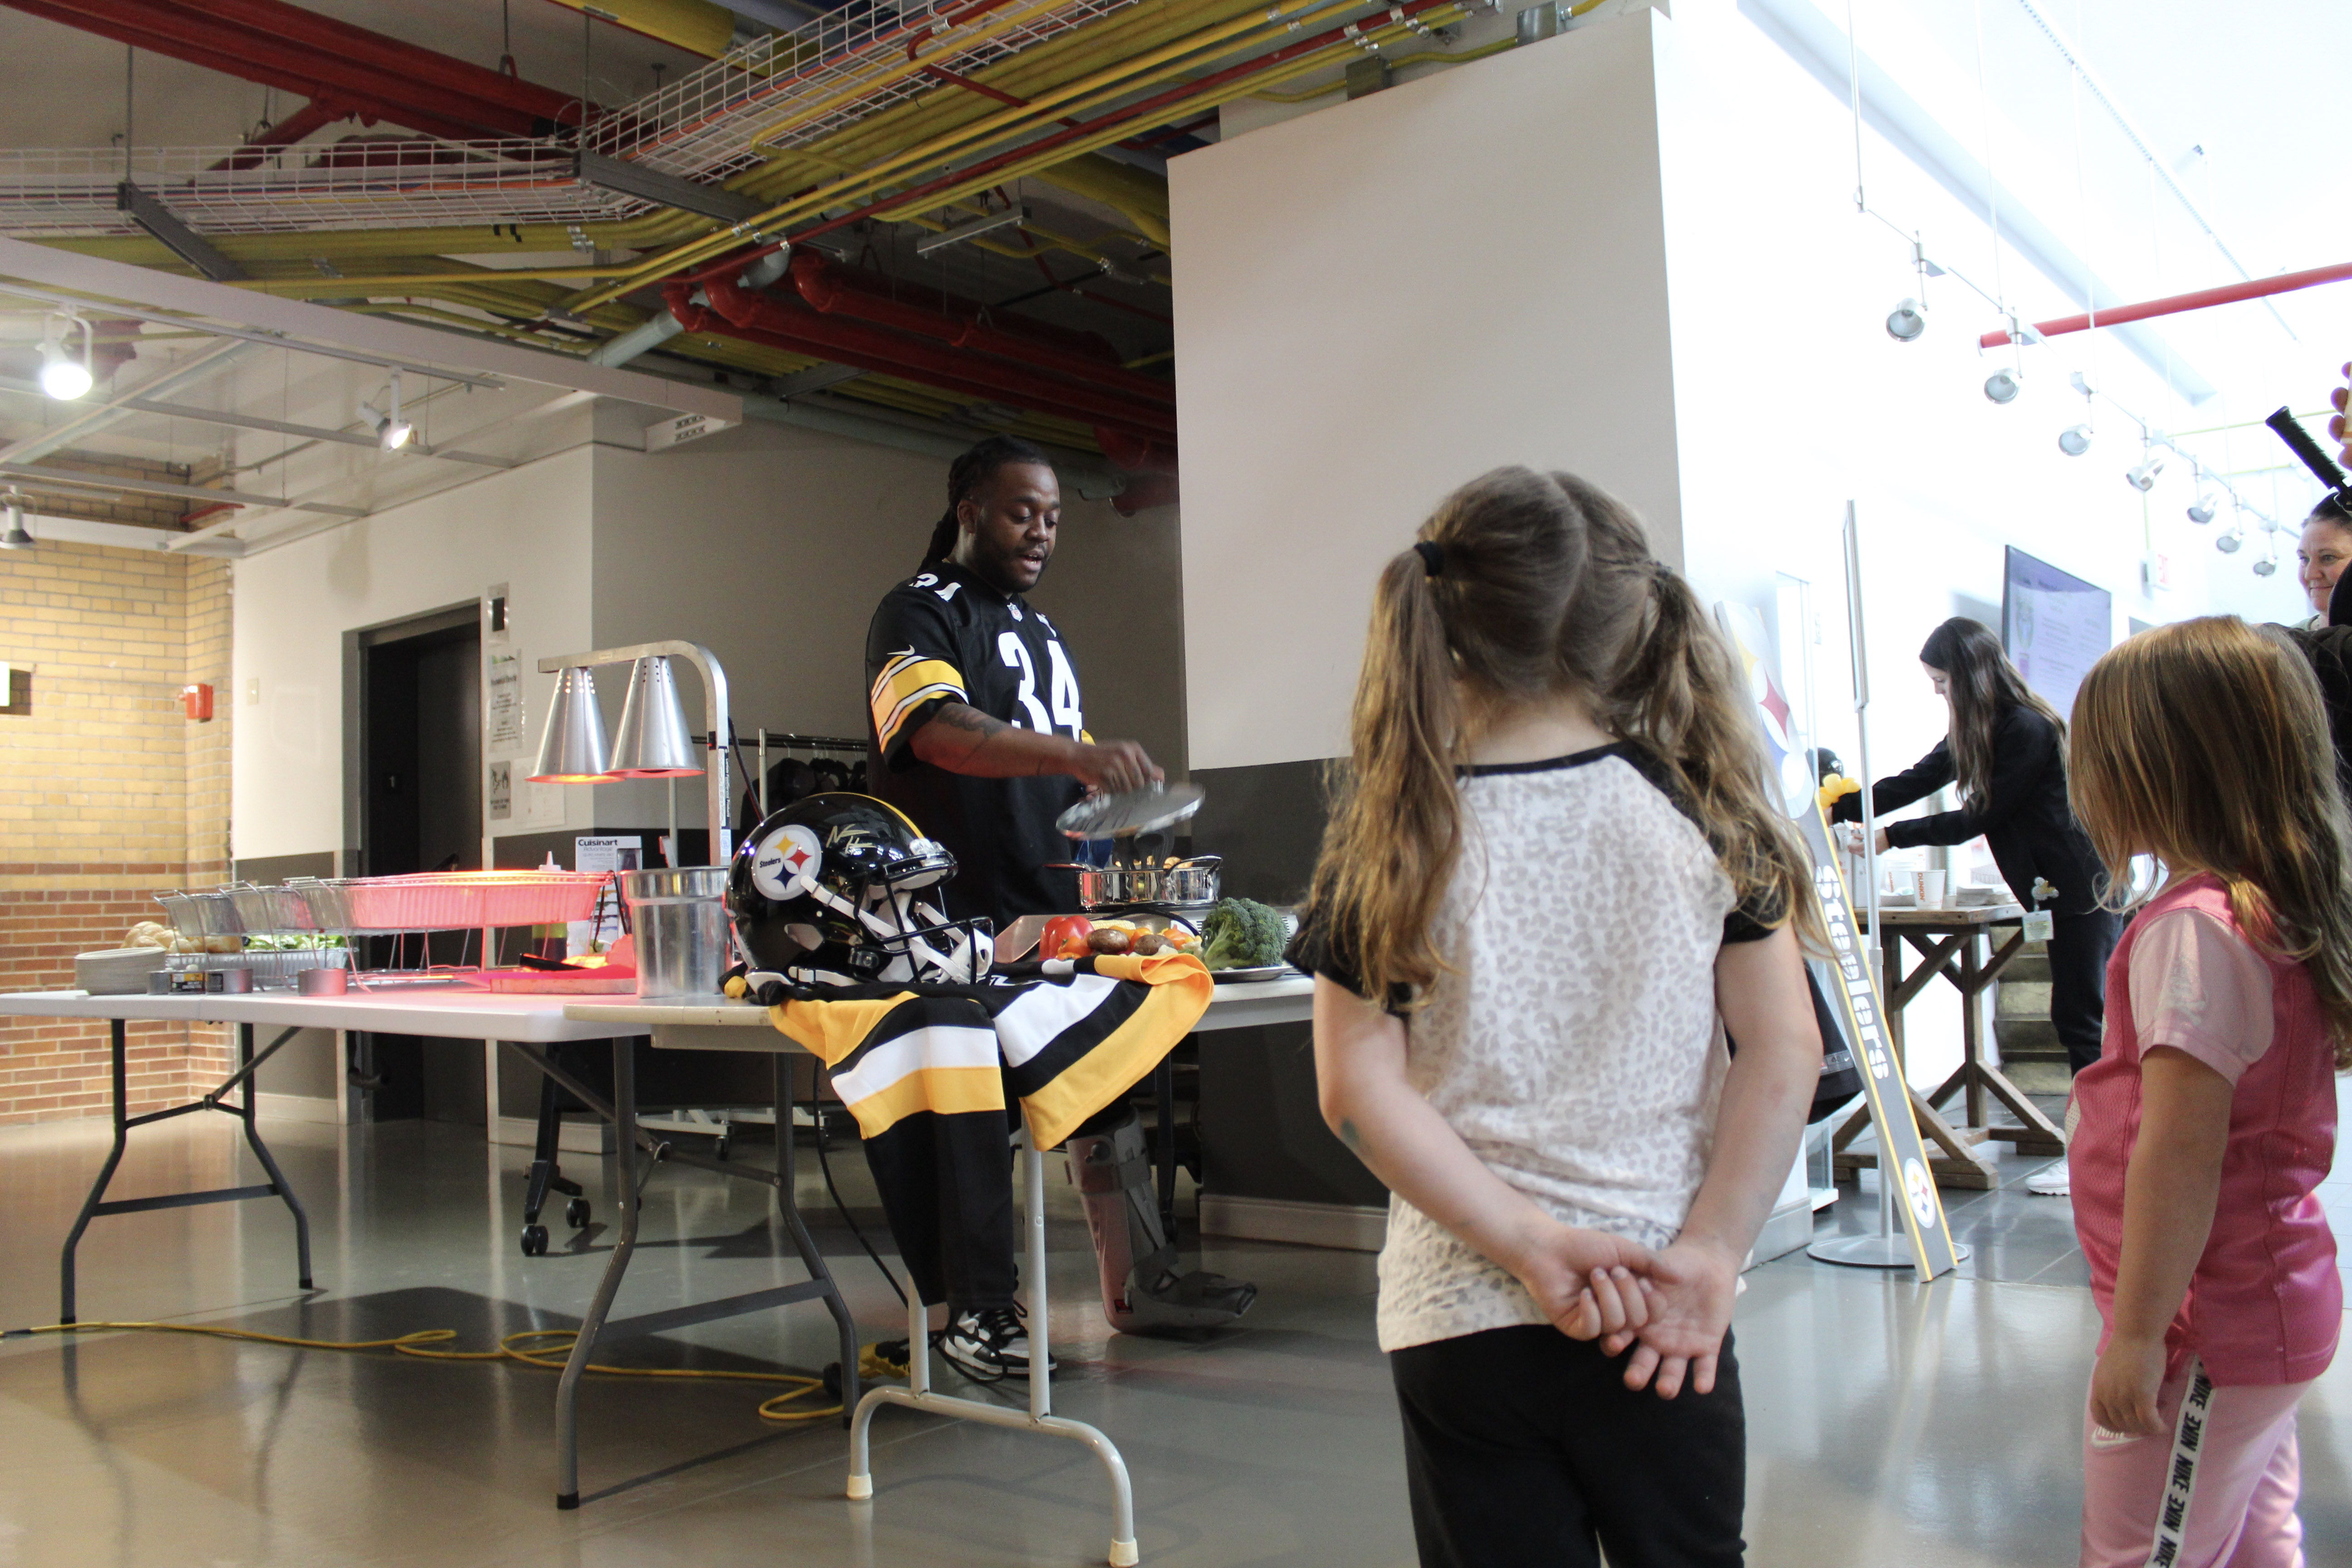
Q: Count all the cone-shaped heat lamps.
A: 2